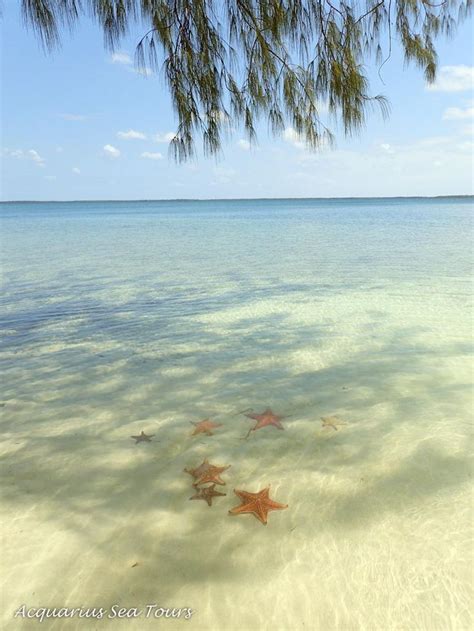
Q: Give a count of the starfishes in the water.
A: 7